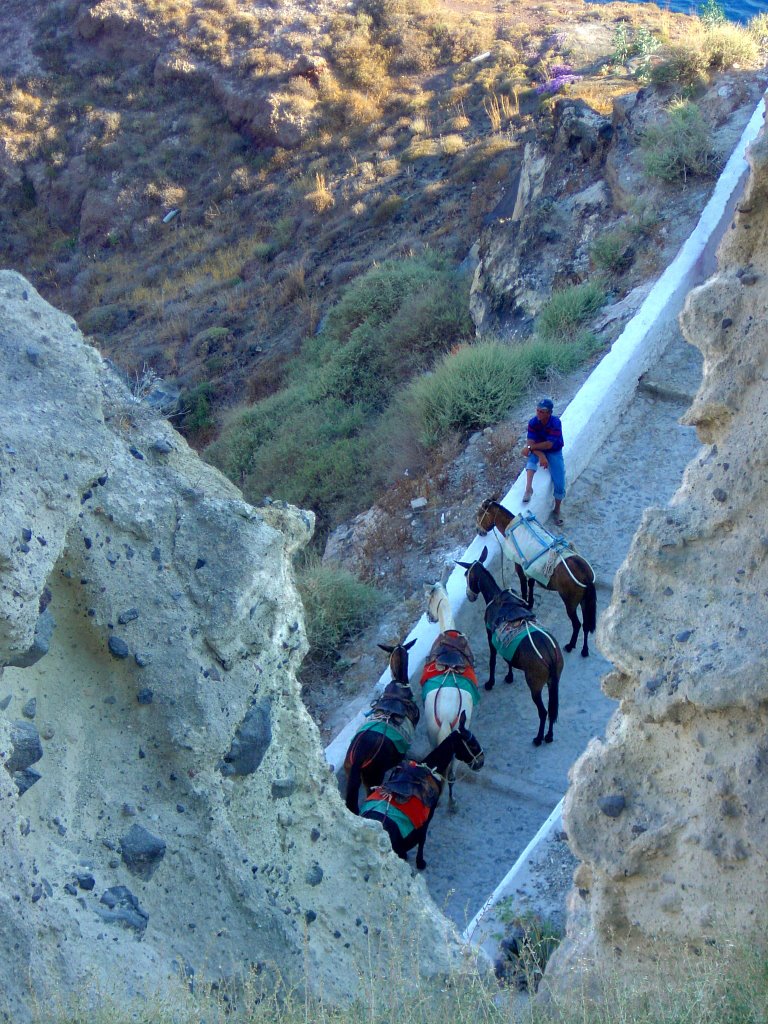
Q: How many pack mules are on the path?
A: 5